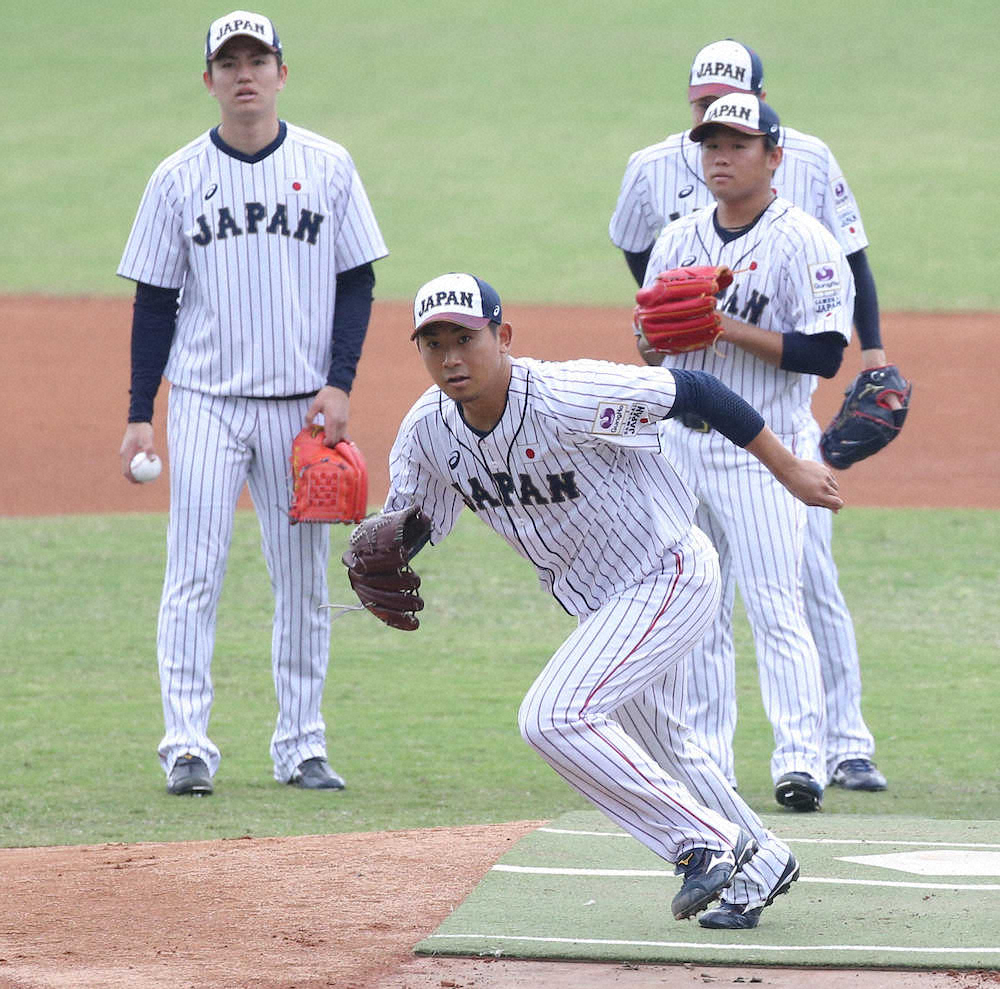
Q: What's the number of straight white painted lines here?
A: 3